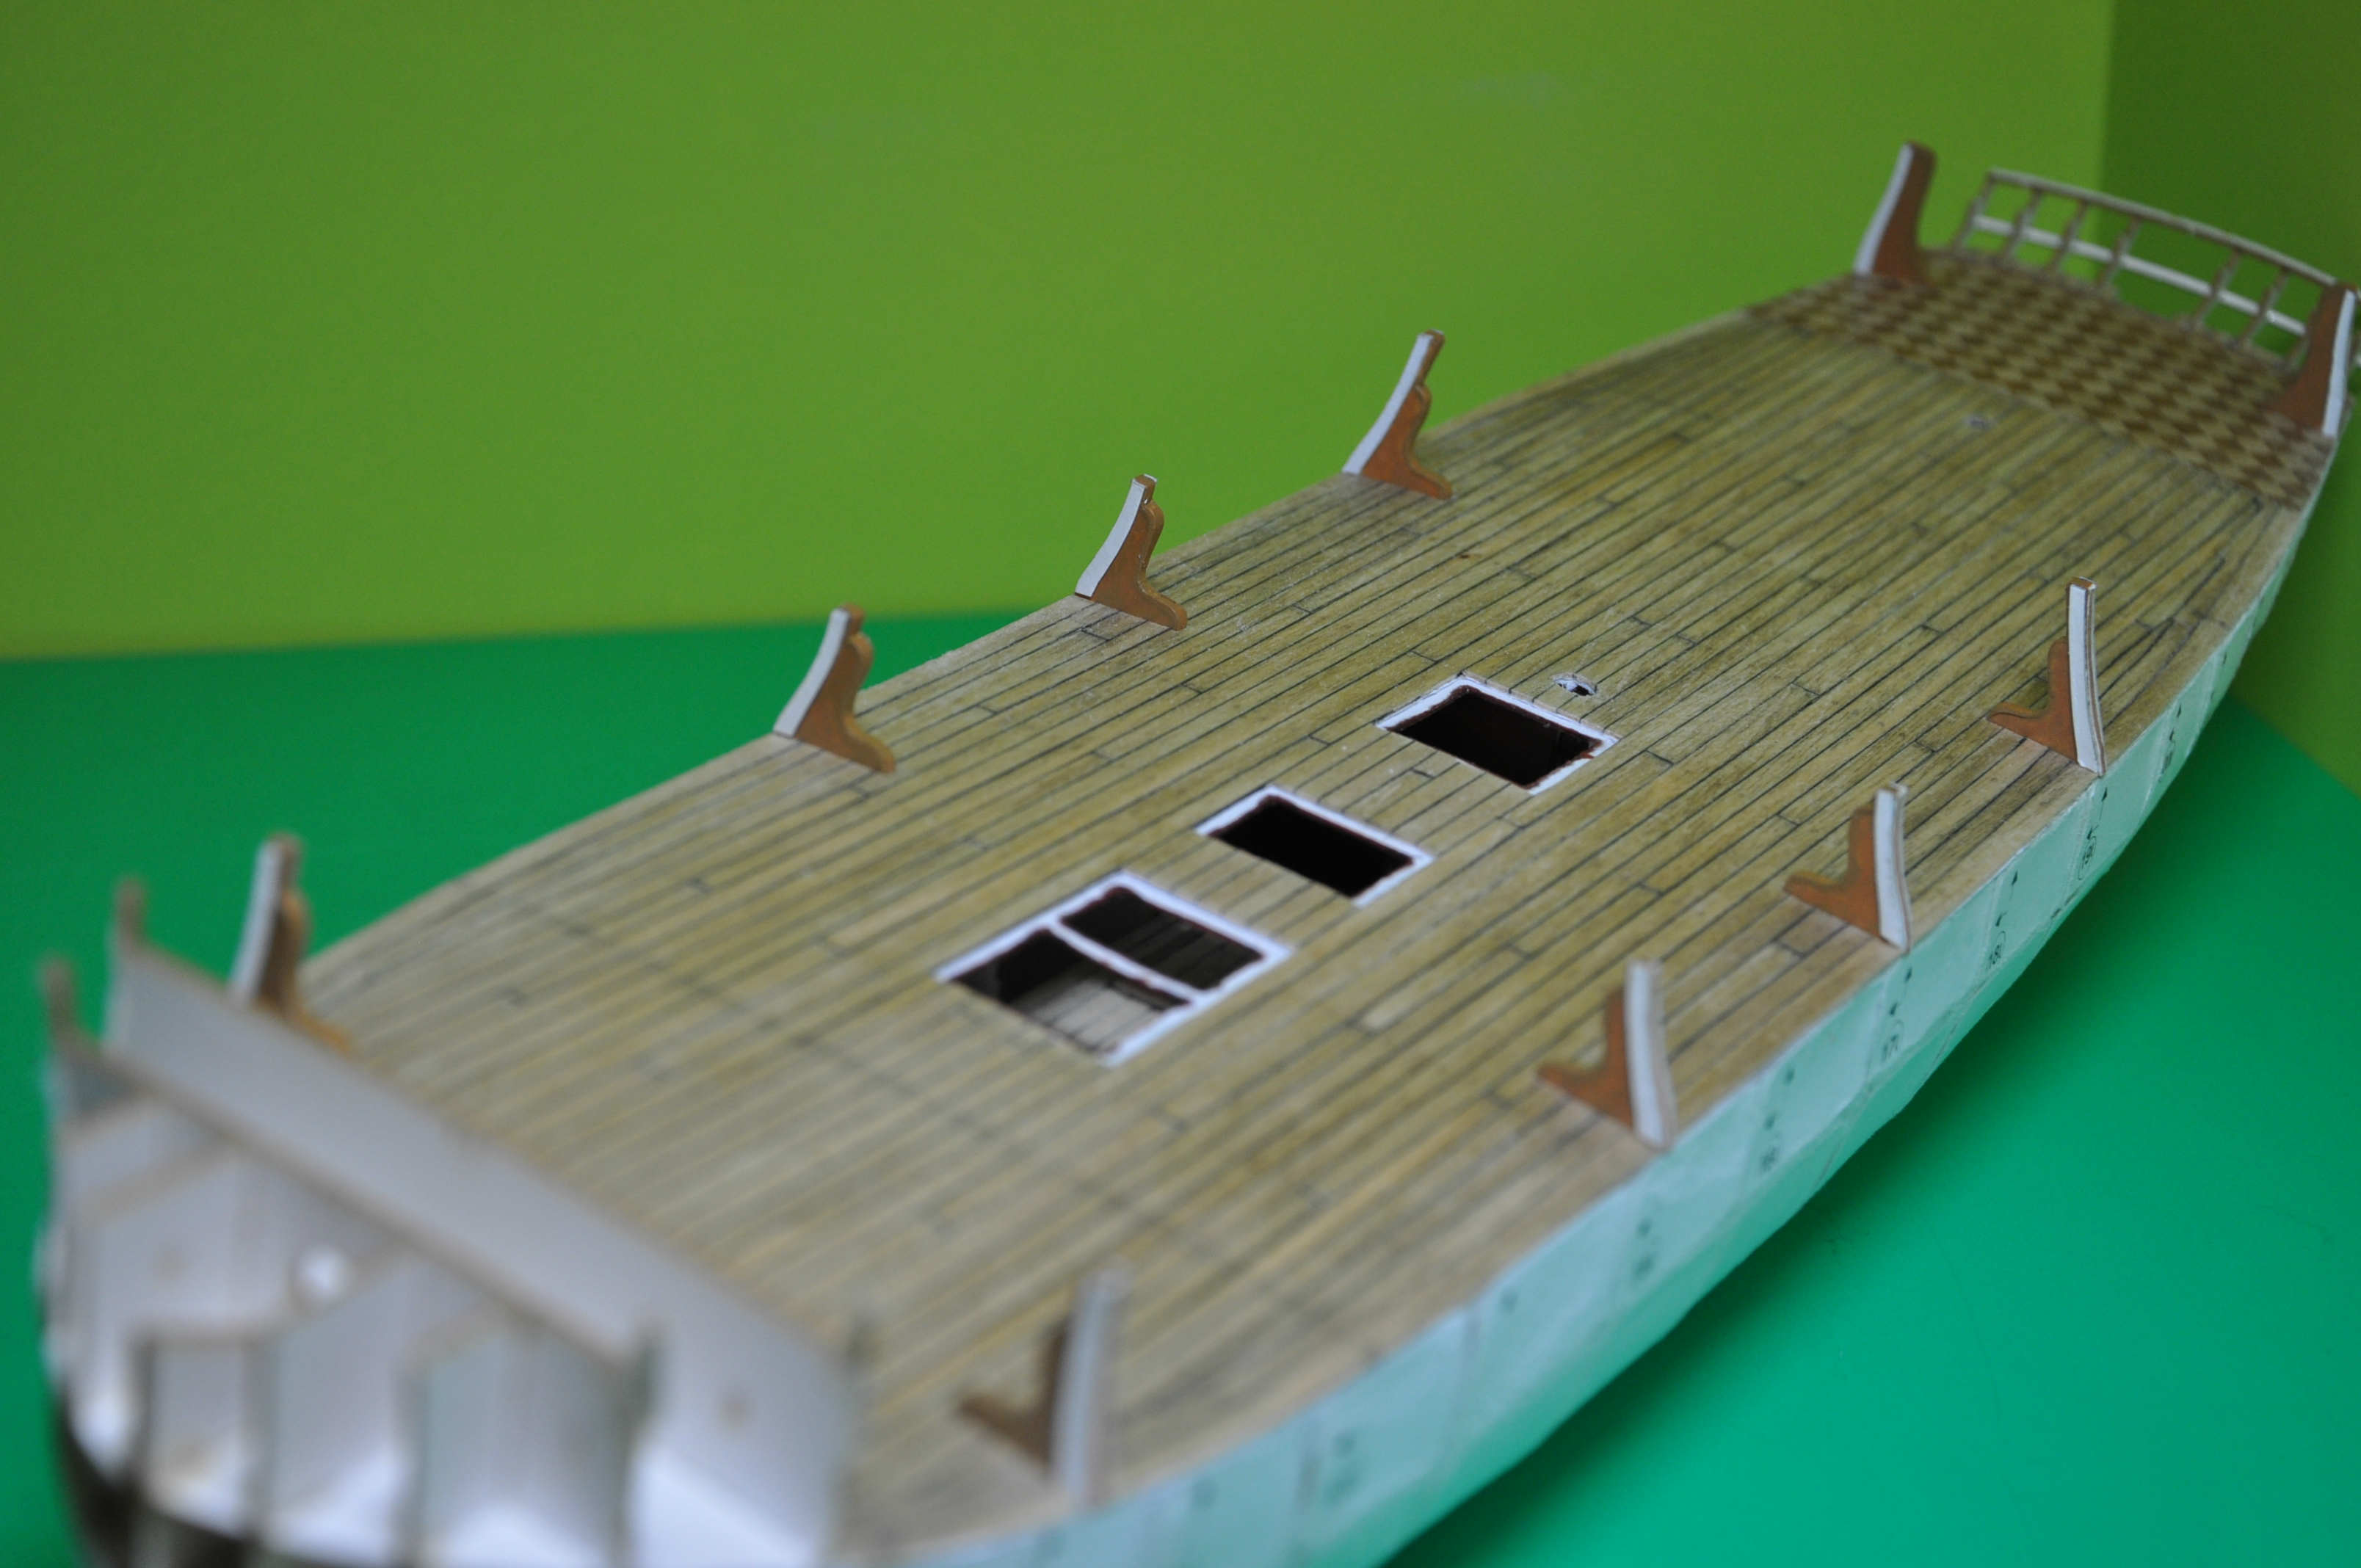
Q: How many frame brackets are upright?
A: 10